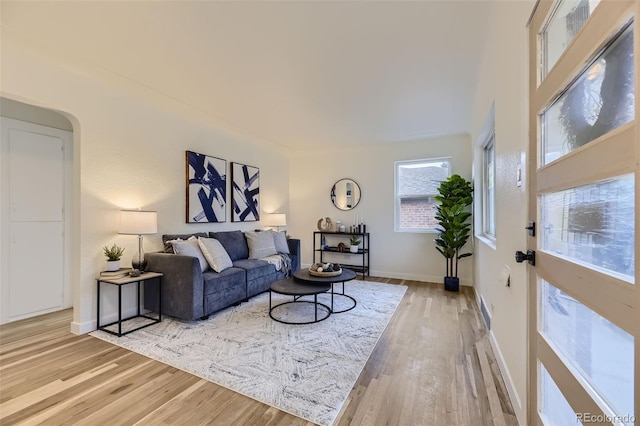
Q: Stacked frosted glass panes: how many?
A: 5